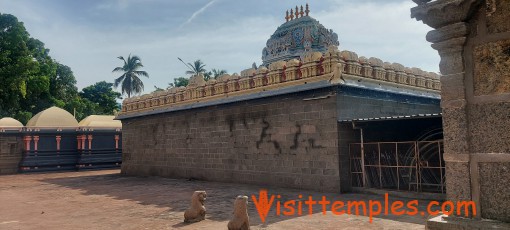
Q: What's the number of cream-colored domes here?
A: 3